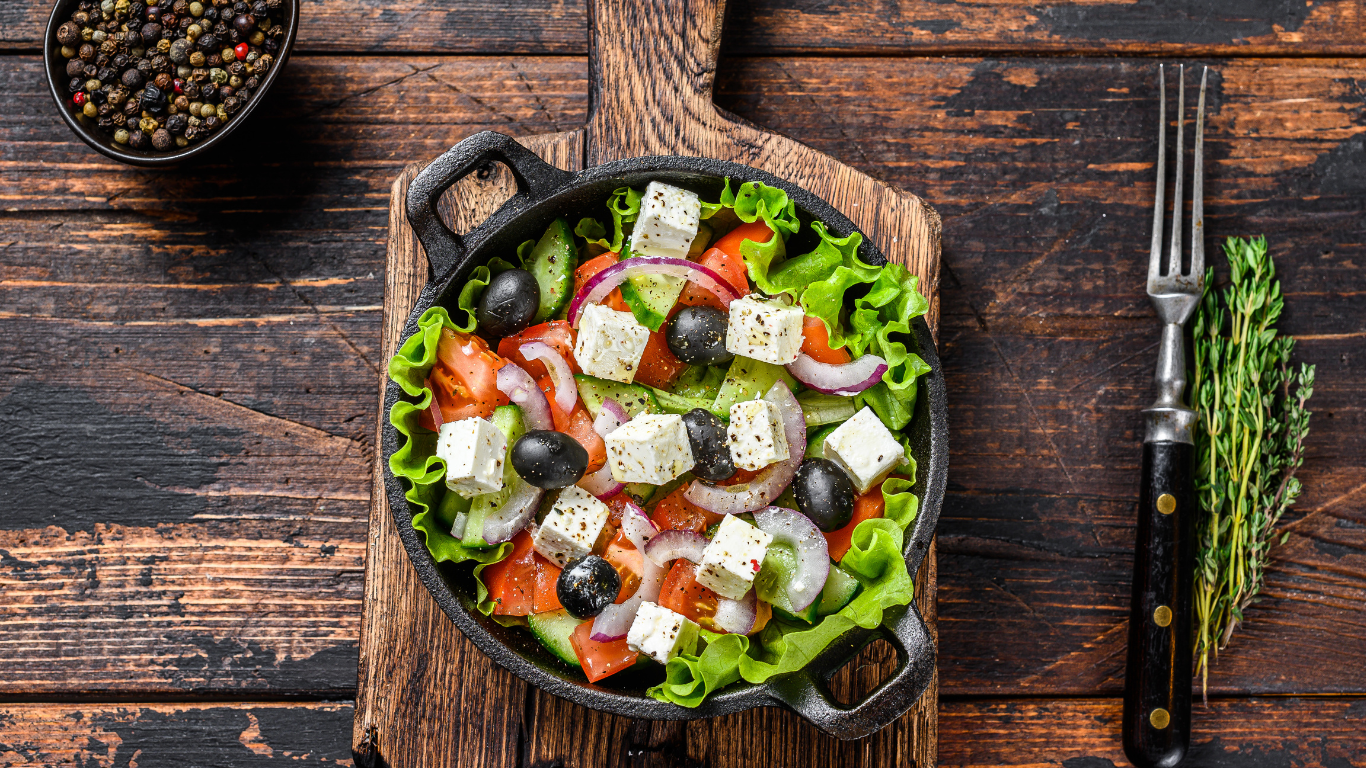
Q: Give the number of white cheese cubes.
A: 10